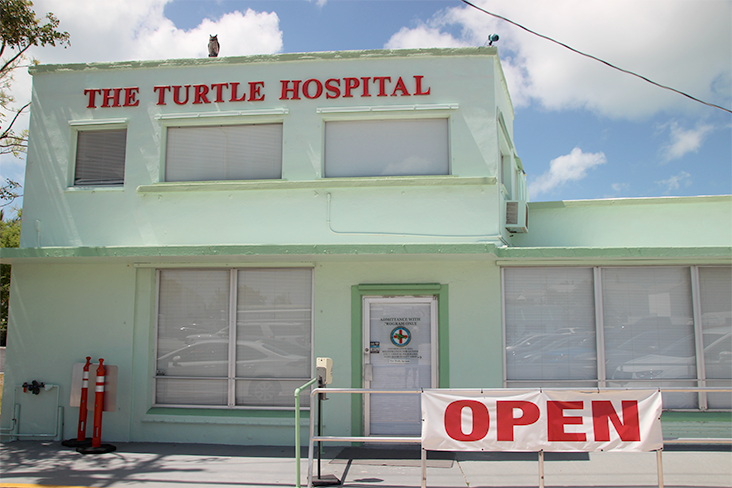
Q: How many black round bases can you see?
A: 2